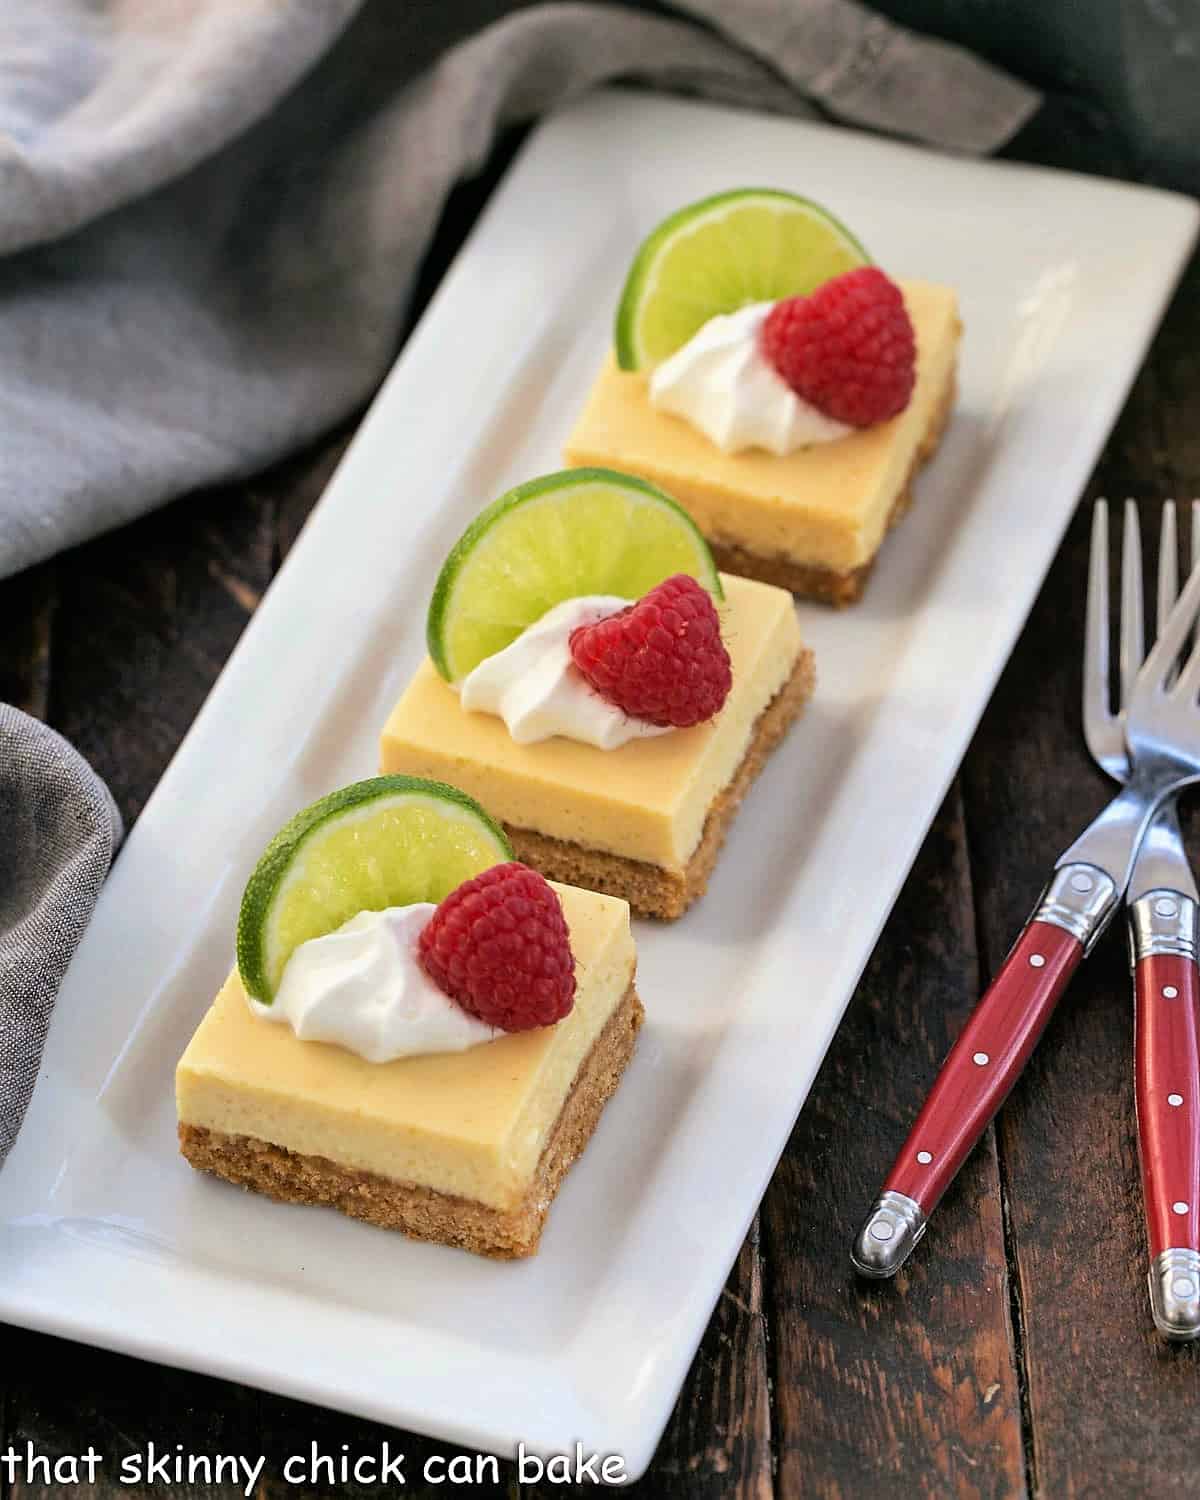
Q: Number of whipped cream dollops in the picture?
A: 3